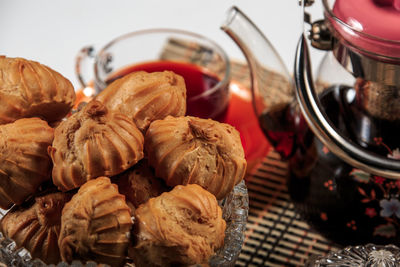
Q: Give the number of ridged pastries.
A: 9